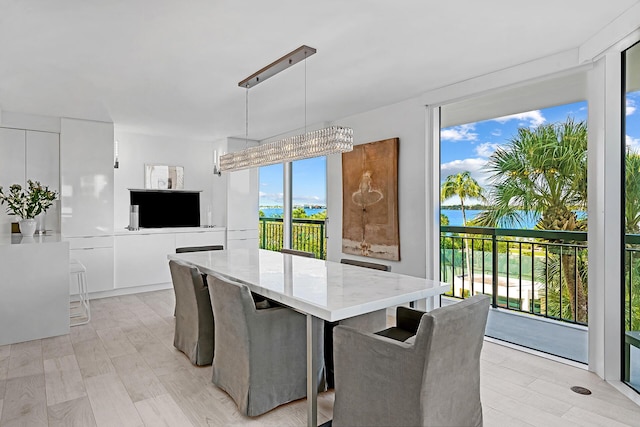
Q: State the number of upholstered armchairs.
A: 6